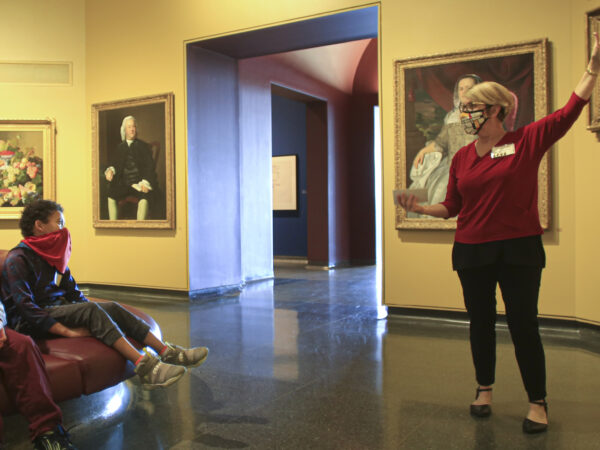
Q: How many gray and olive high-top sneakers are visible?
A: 2